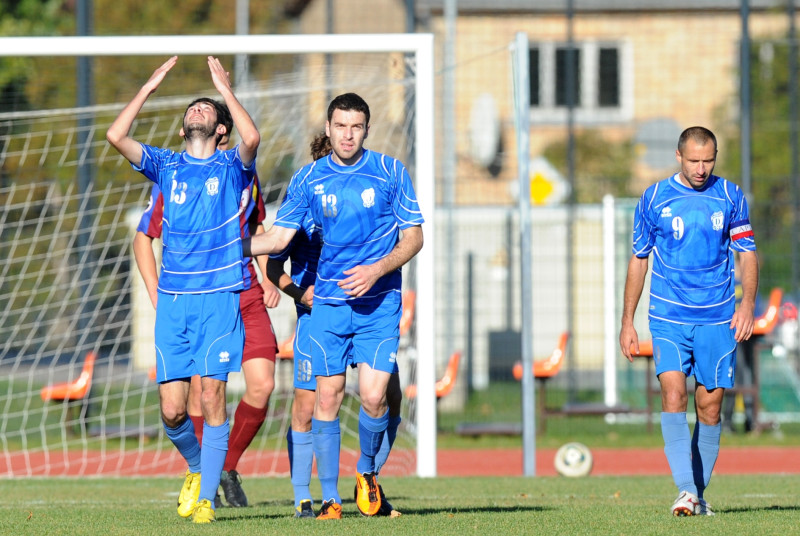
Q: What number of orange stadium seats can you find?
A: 8